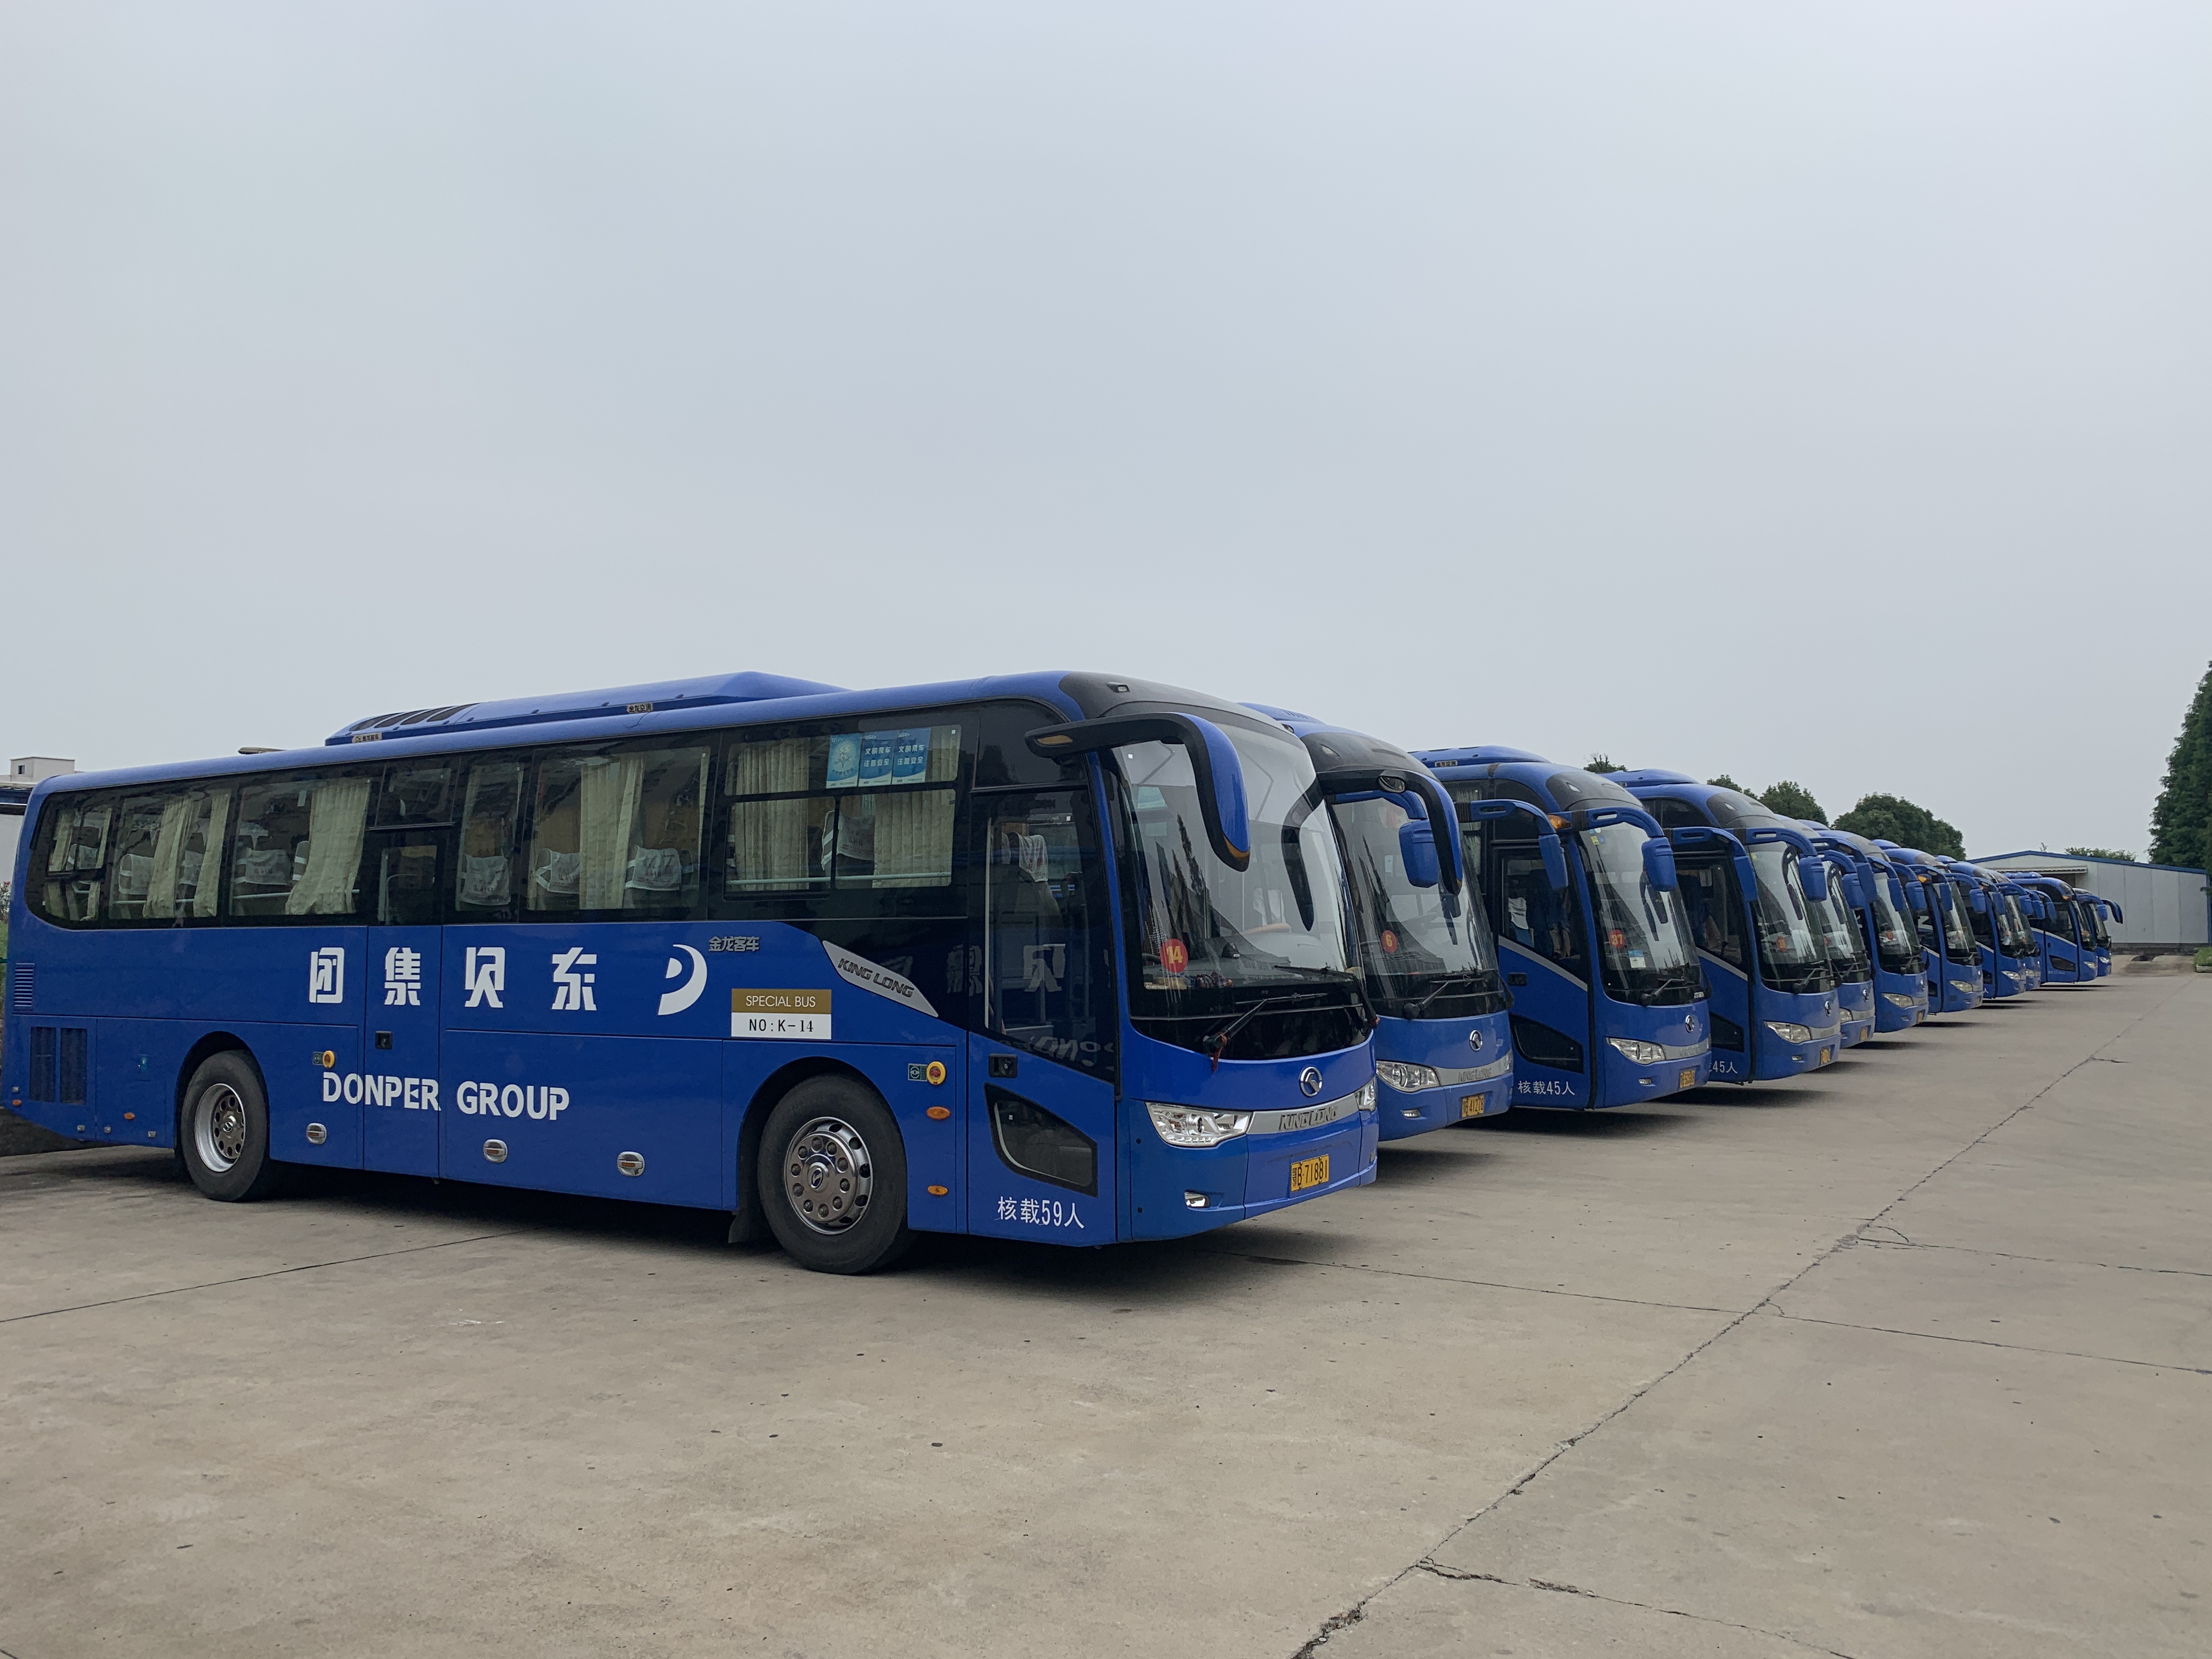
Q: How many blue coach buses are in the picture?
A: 11